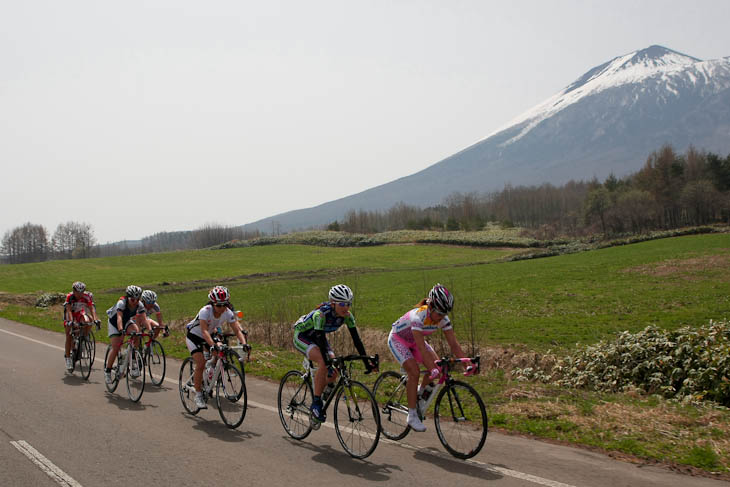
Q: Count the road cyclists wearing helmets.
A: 6